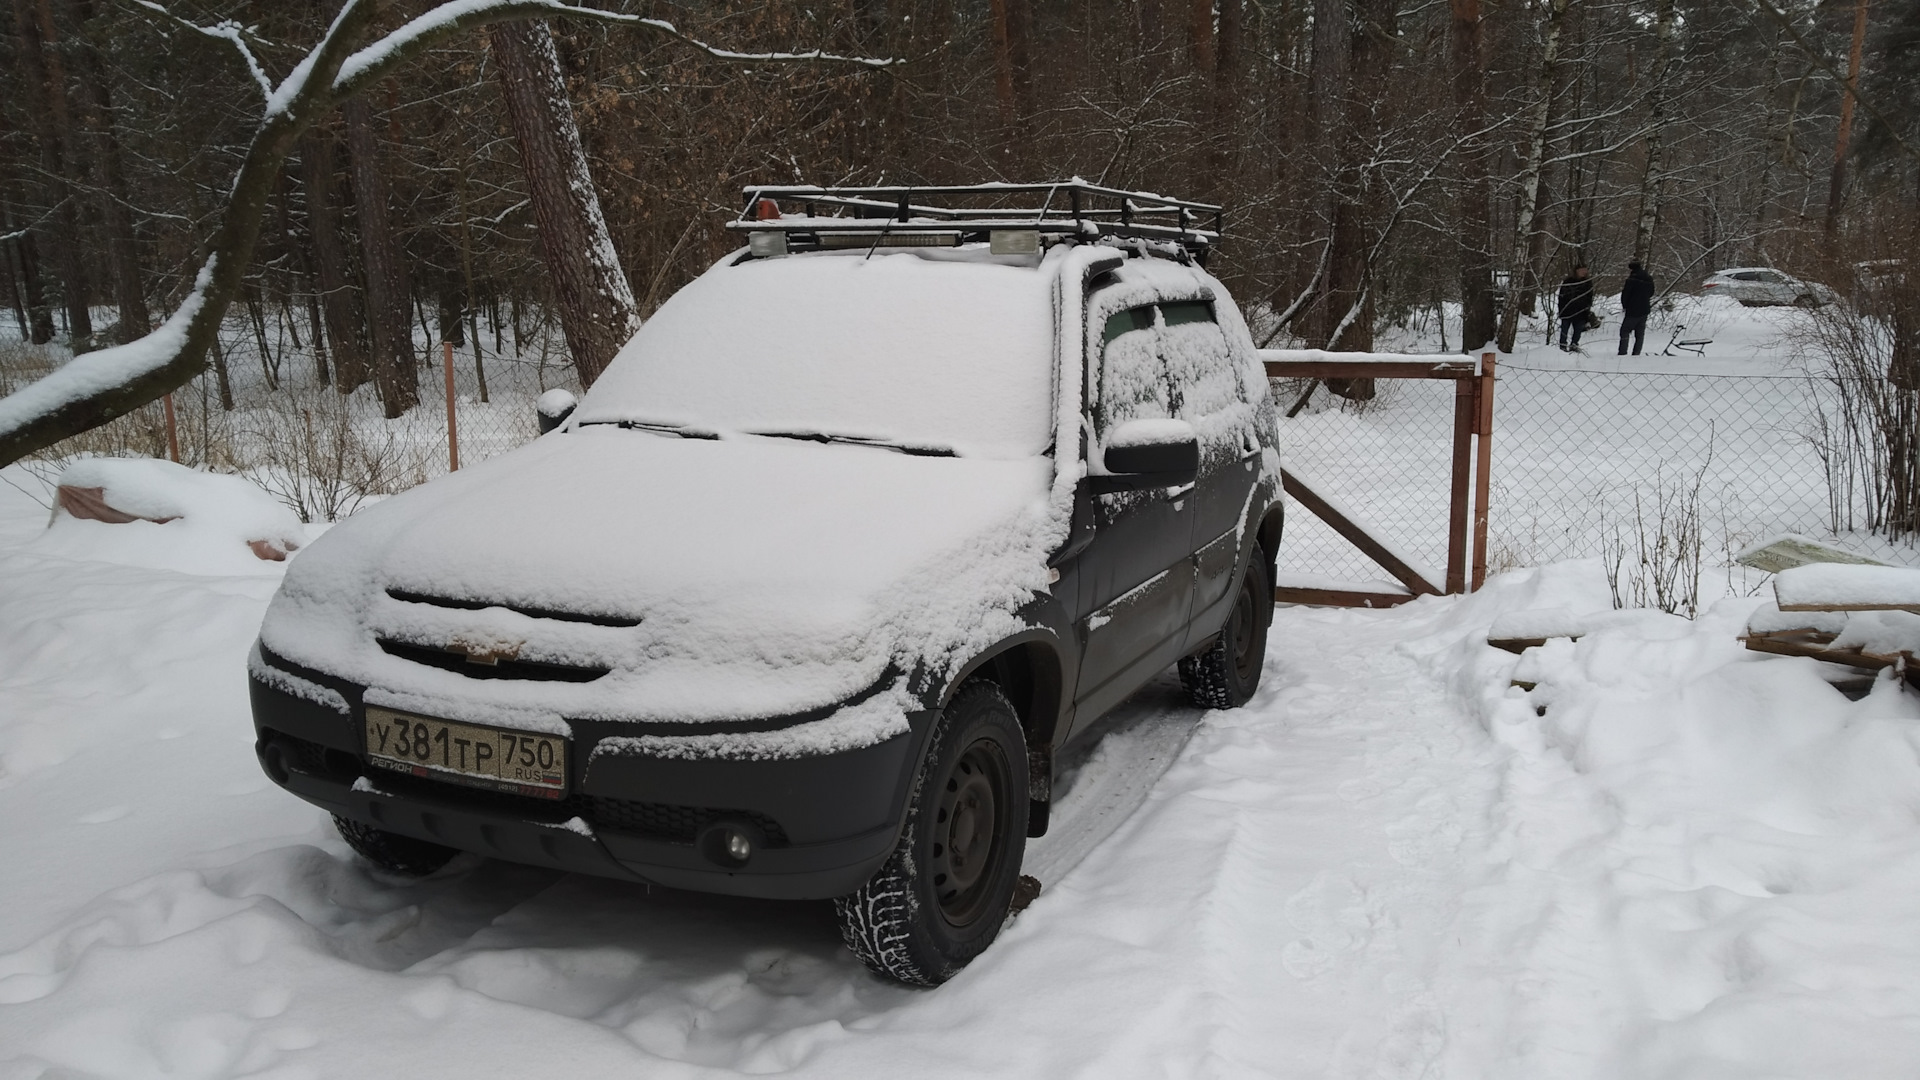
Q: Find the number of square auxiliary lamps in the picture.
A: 2